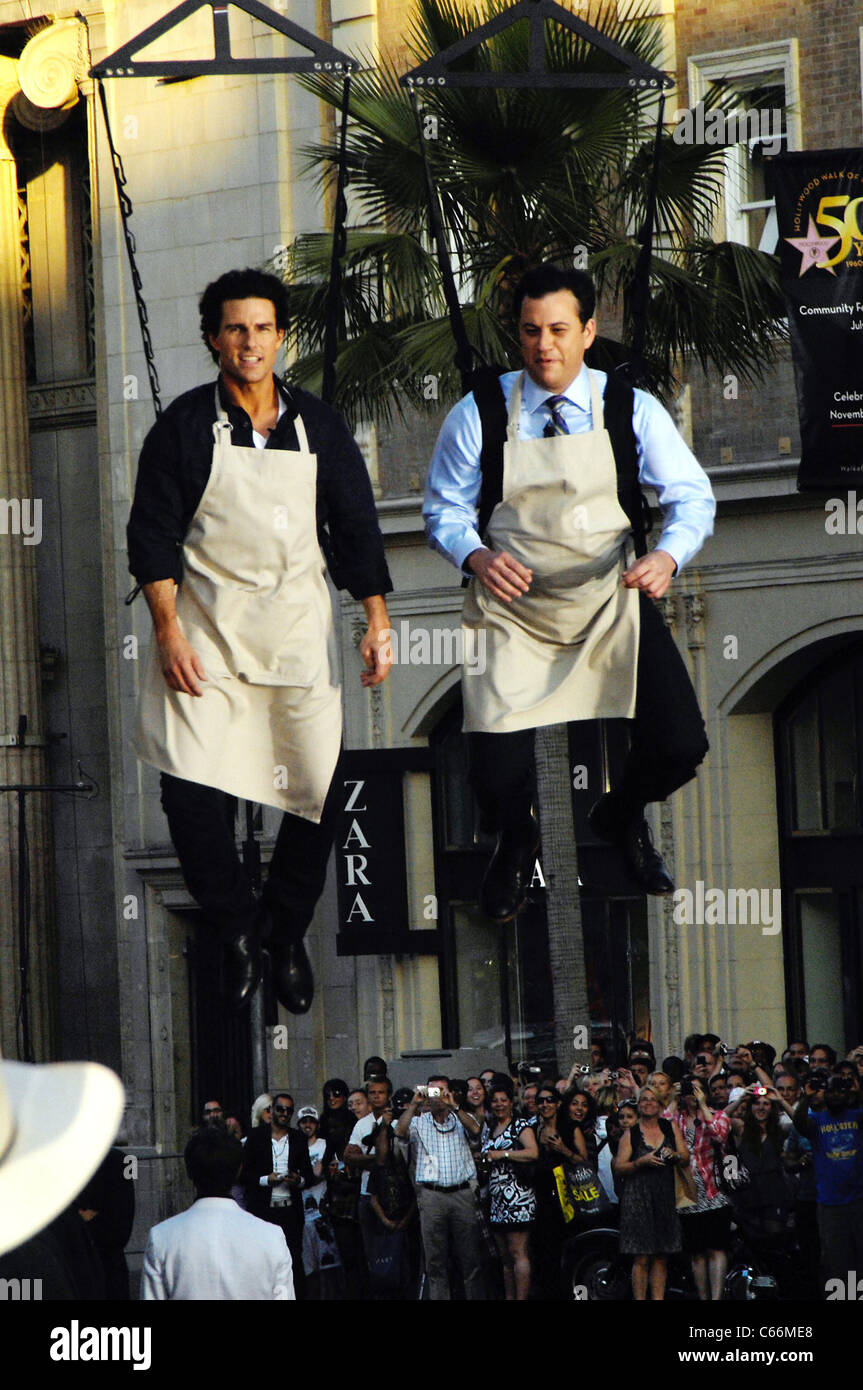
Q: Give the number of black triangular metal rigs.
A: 2